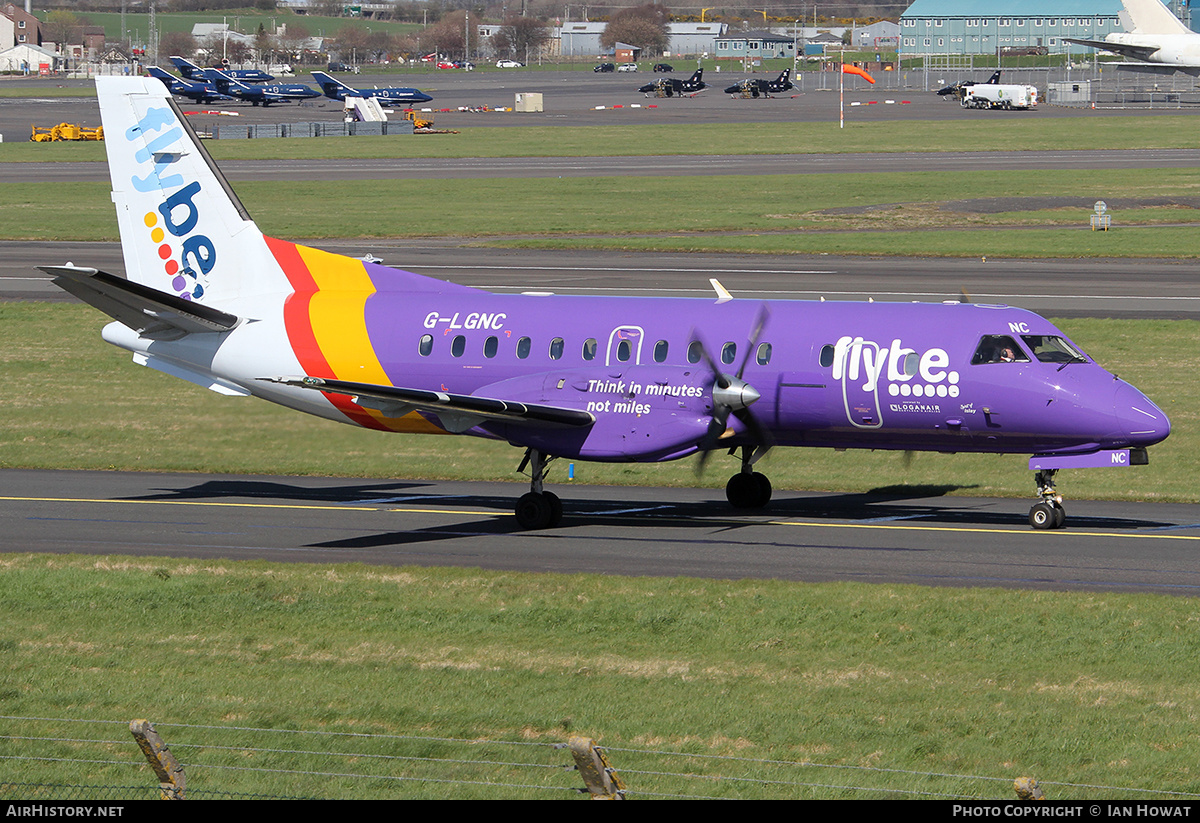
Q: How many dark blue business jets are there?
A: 4